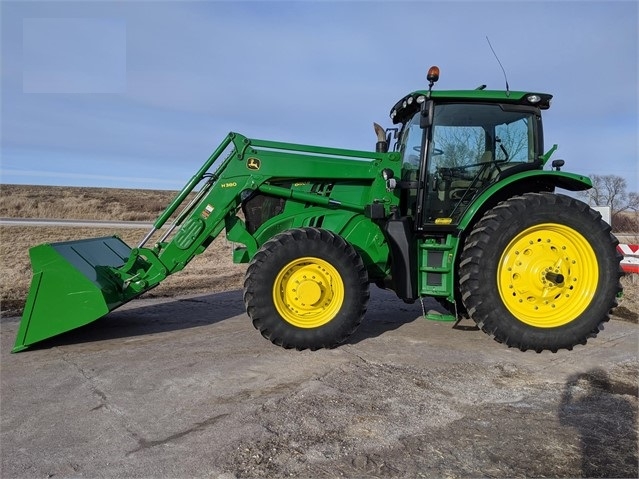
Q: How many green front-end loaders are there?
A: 1